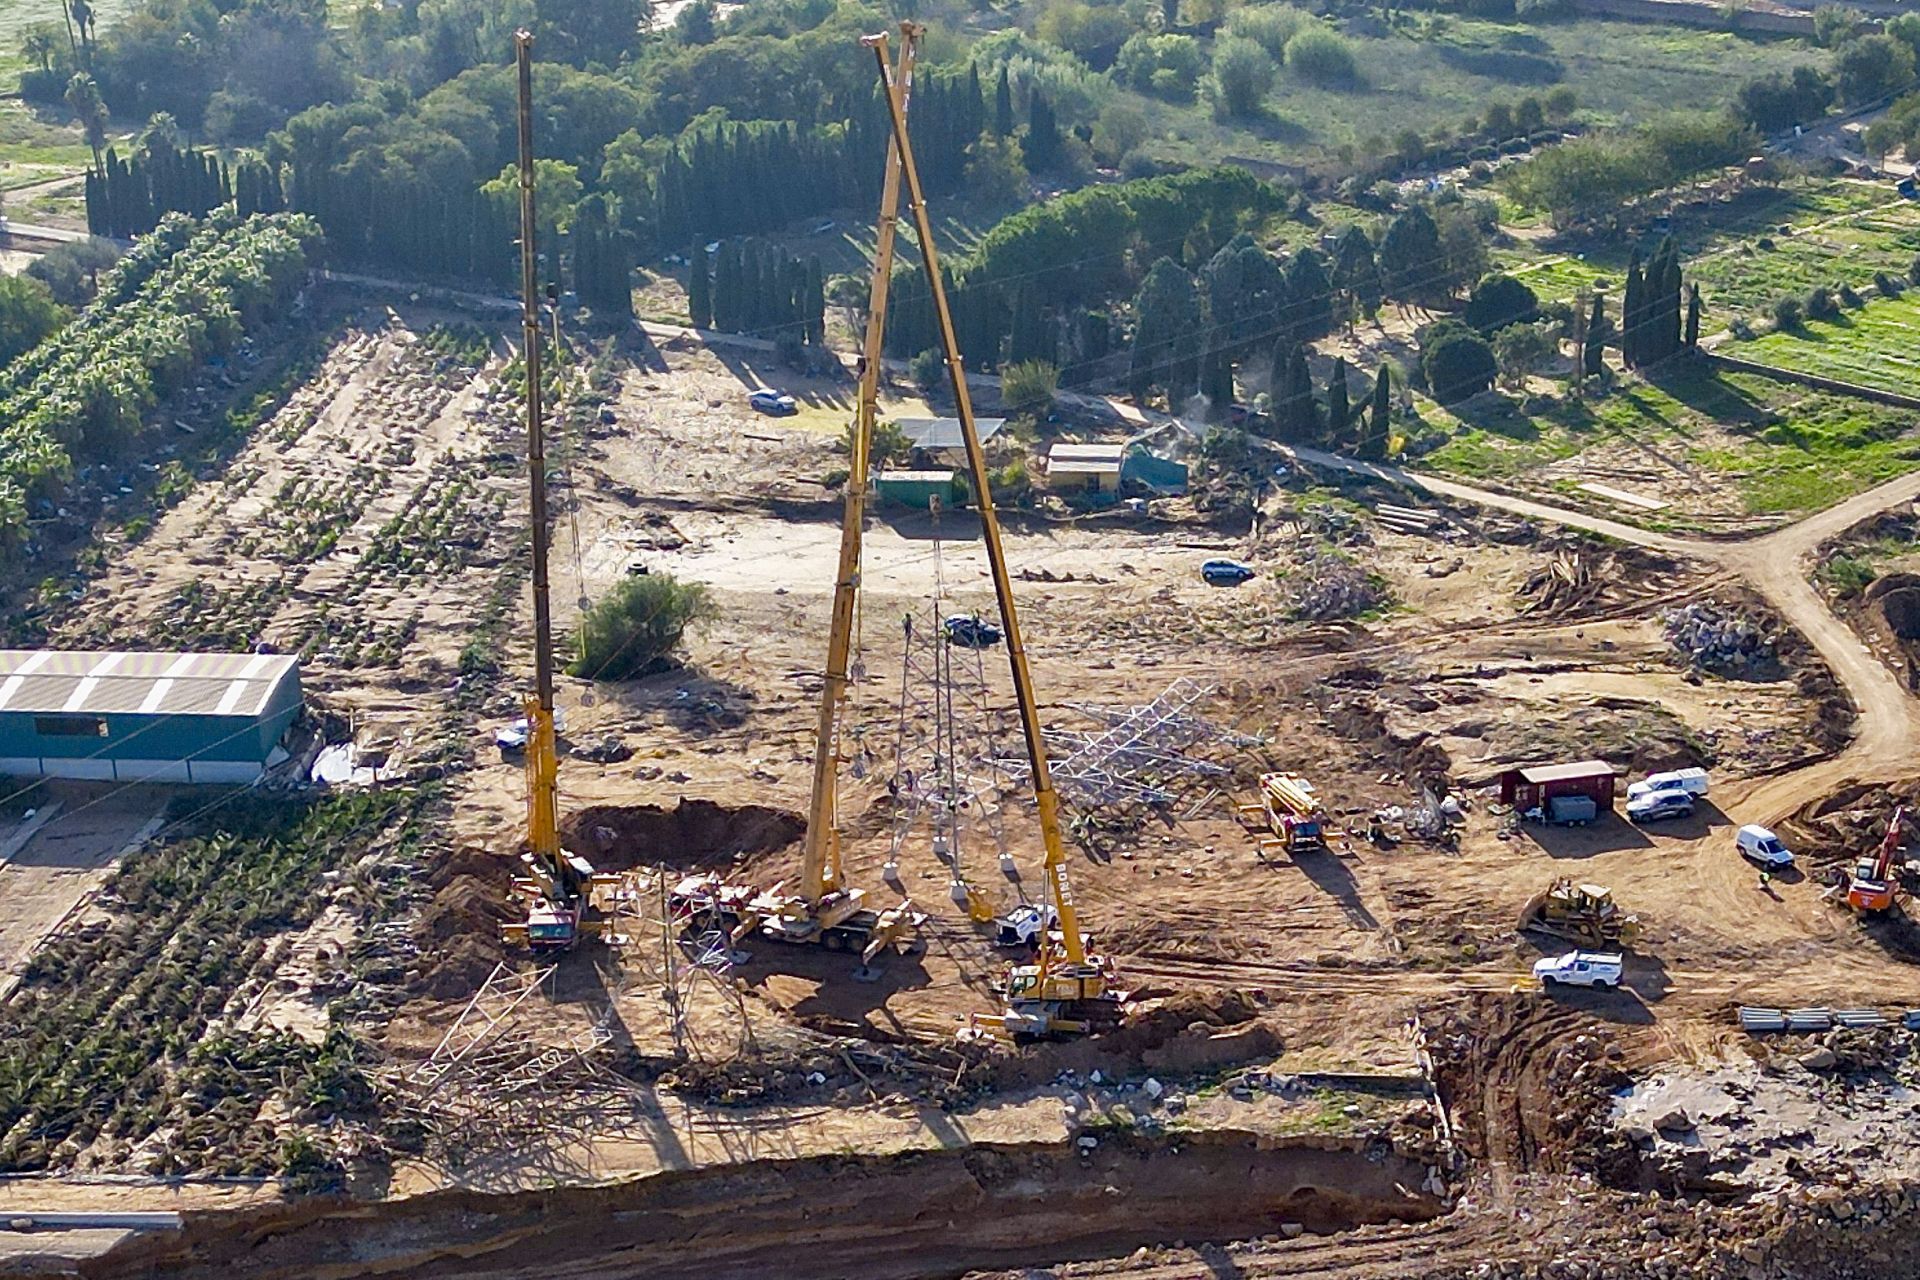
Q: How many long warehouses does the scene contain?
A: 1